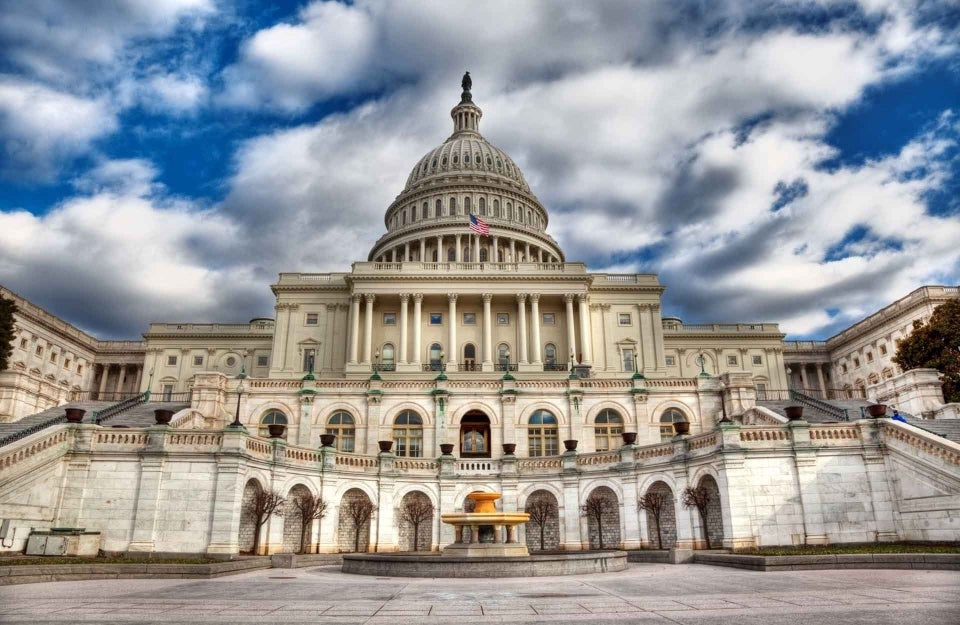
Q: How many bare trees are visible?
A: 8